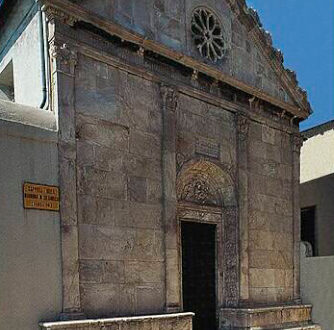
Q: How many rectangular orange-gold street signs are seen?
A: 1